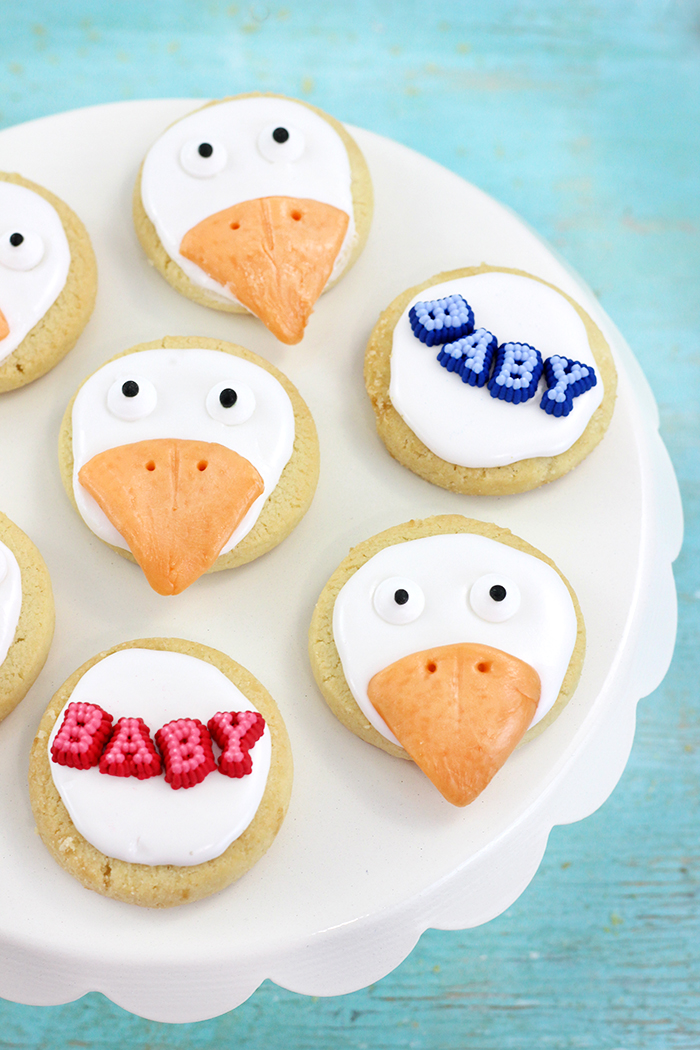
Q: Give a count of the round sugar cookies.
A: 7